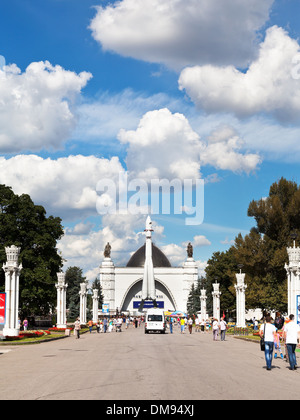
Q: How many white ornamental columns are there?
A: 8